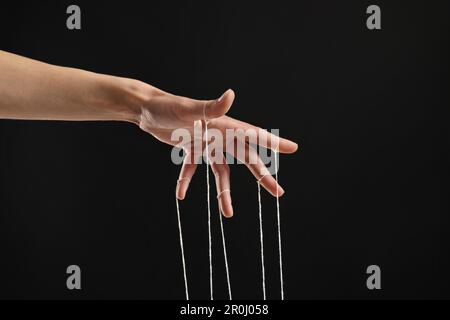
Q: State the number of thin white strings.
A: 5